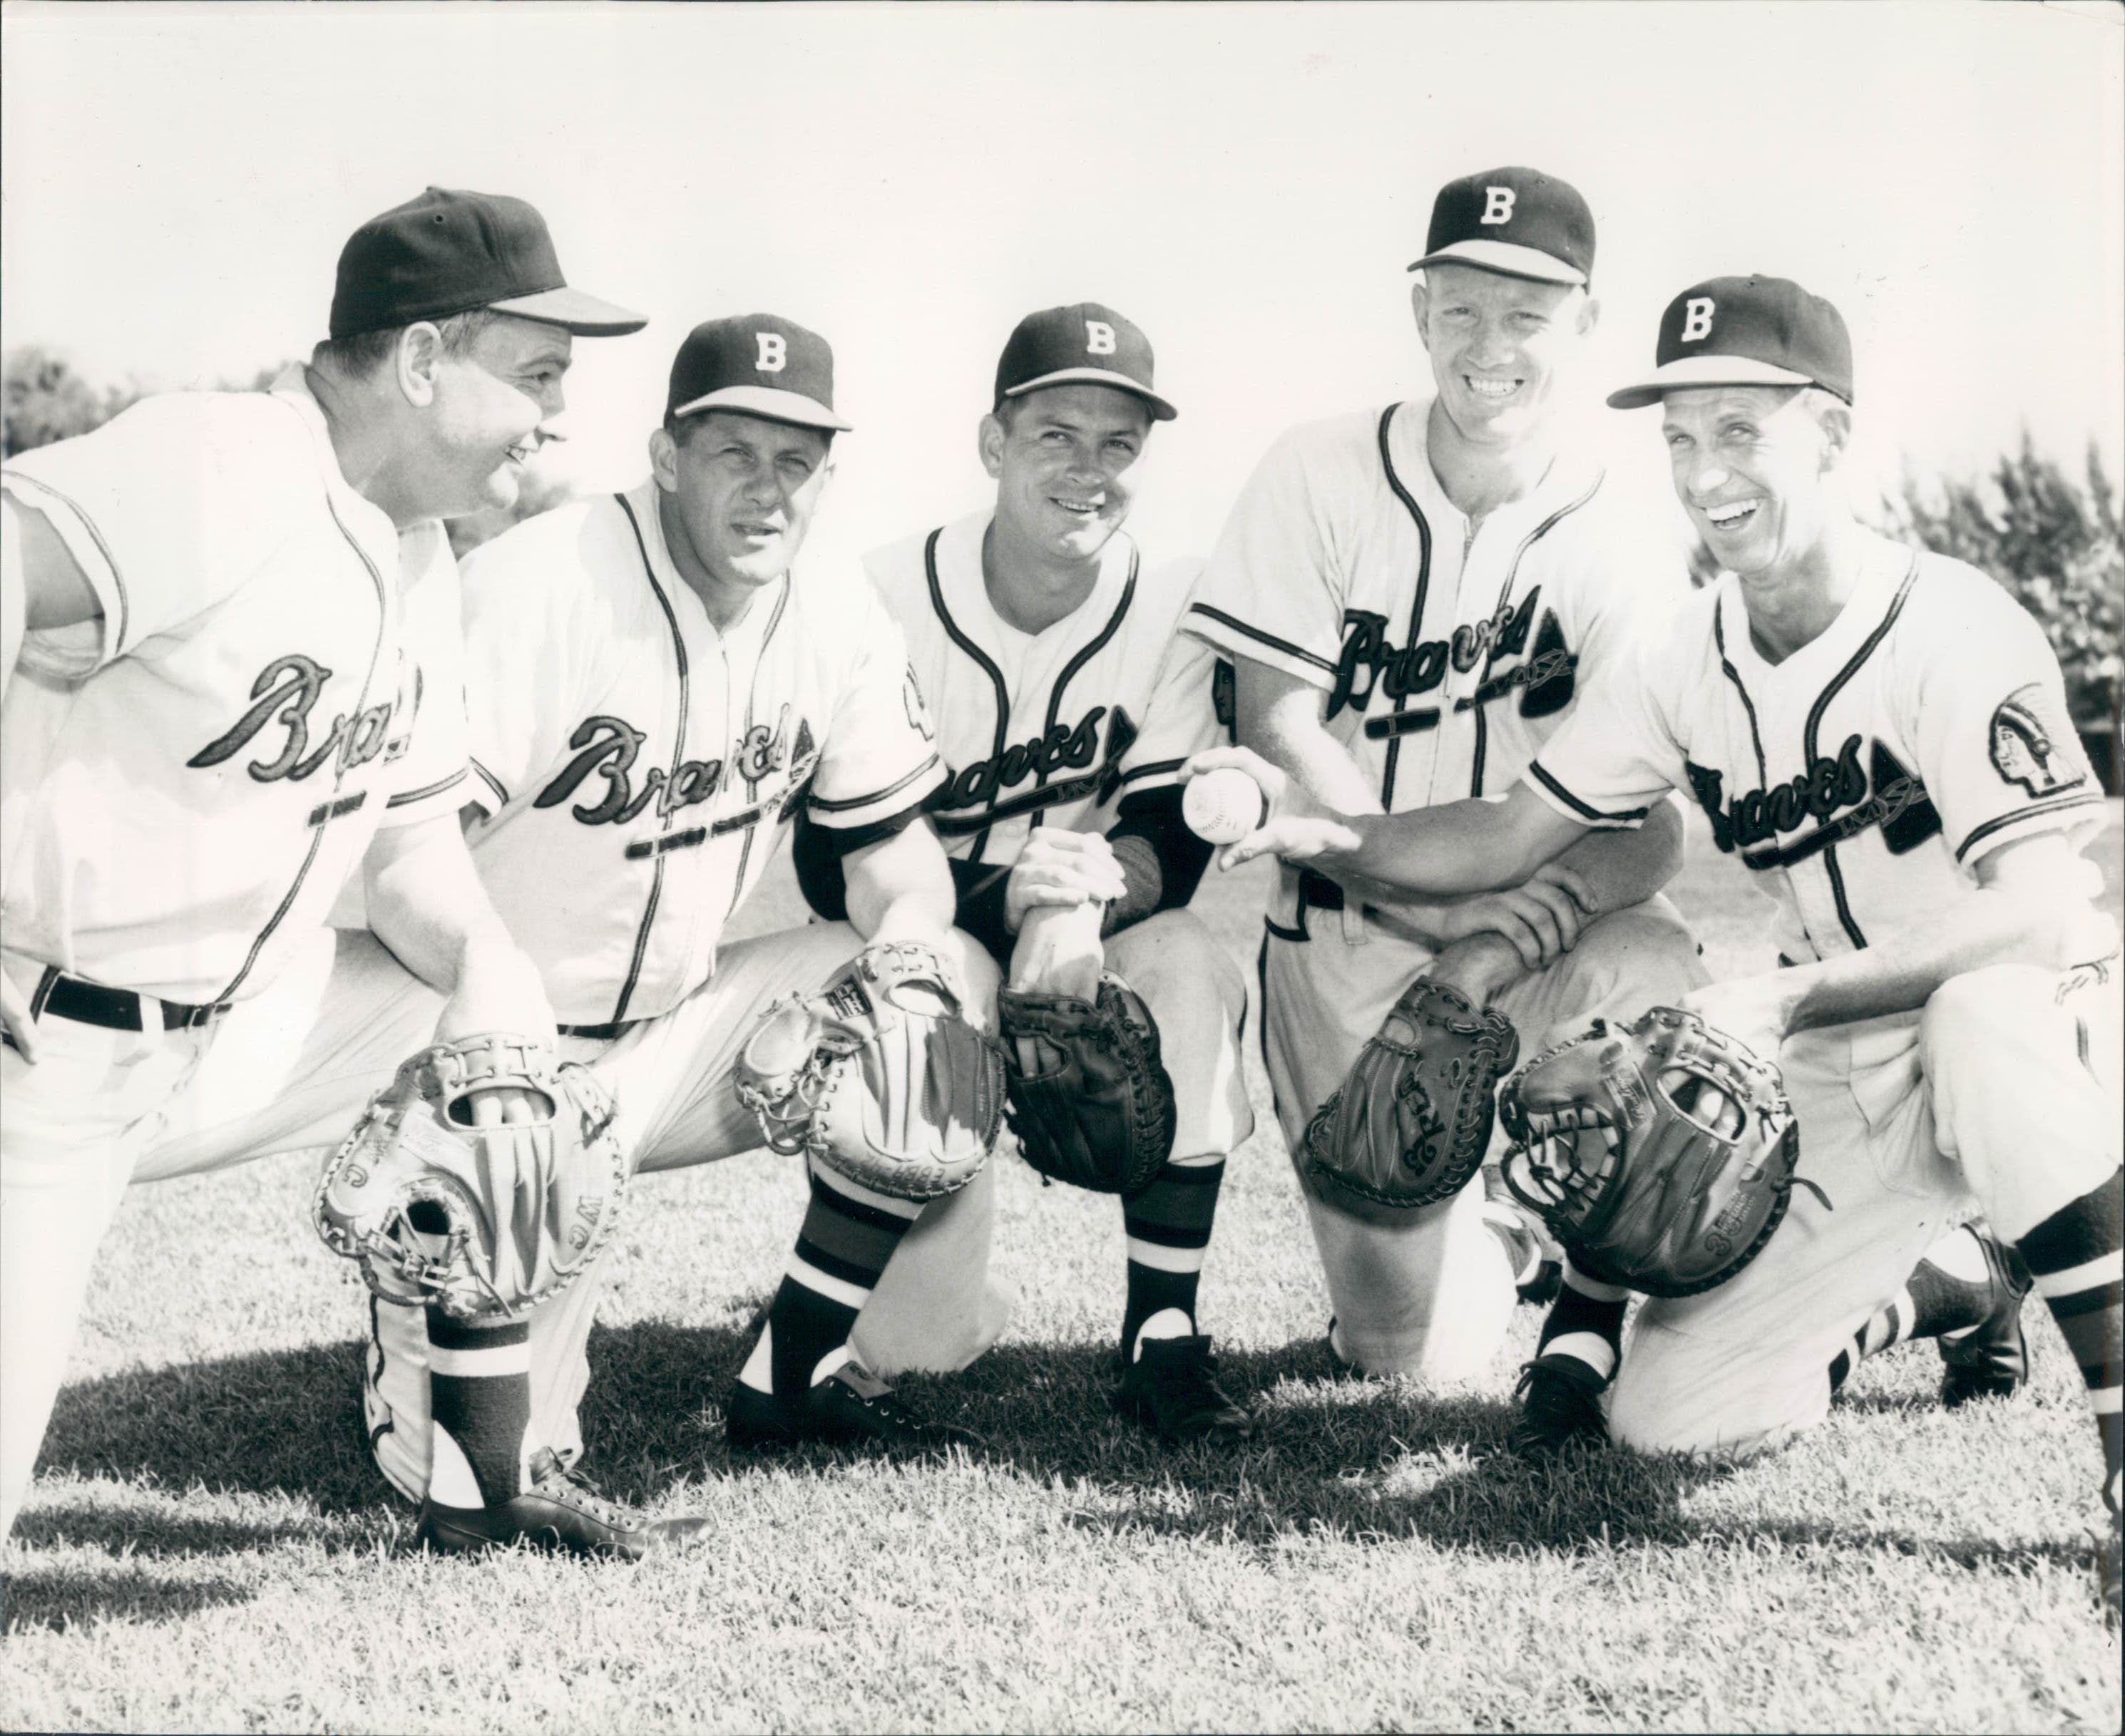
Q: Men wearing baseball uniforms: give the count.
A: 5